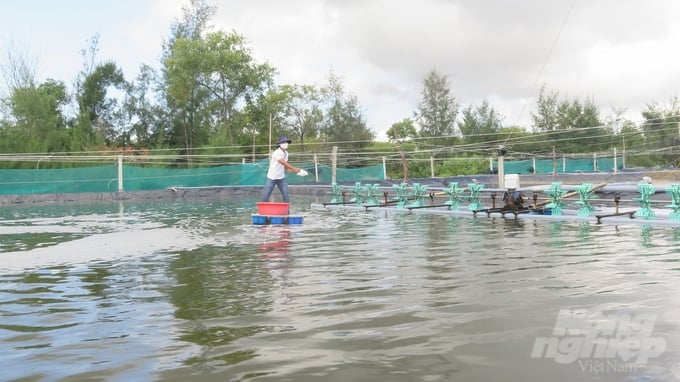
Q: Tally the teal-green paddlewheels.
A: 11